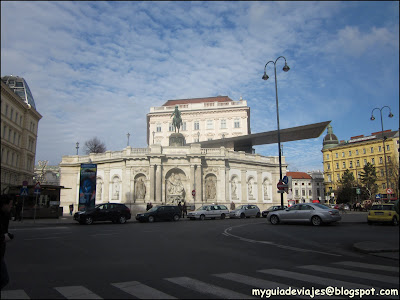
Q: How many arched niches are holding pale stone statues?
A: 8